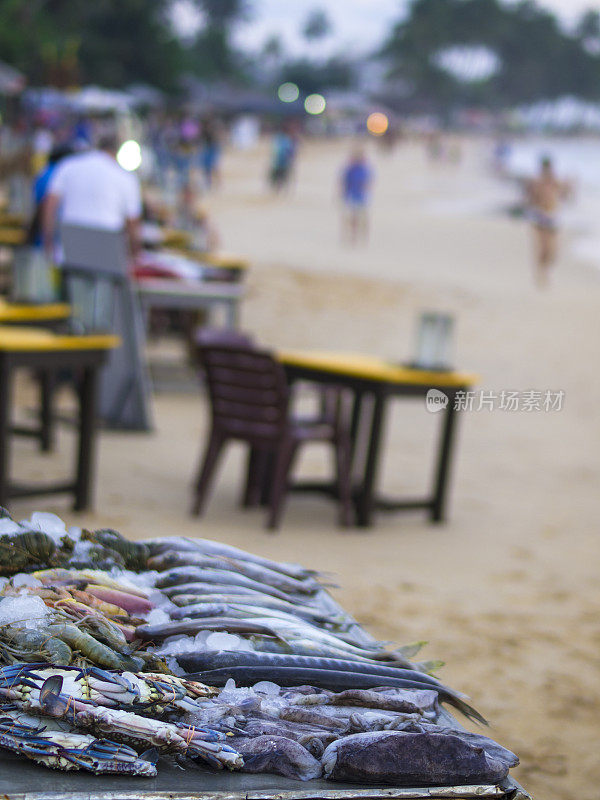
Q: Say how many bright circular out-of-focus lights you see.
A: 4